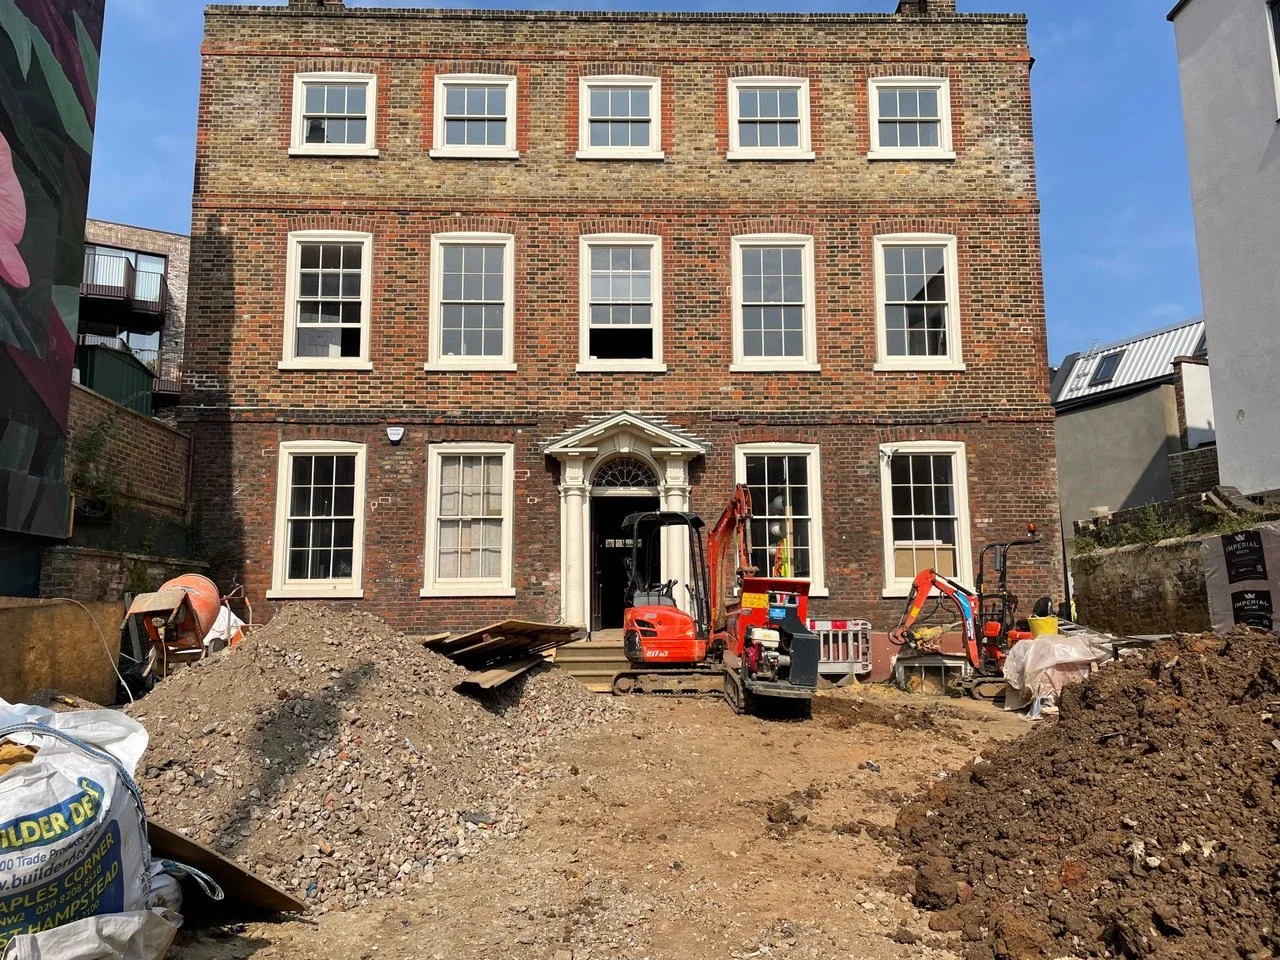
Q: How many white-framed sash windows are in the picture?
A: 14